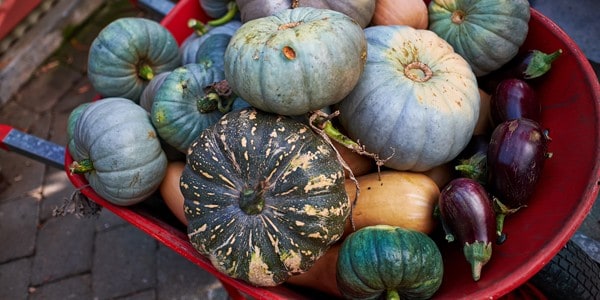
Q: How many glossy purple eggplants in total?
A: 5